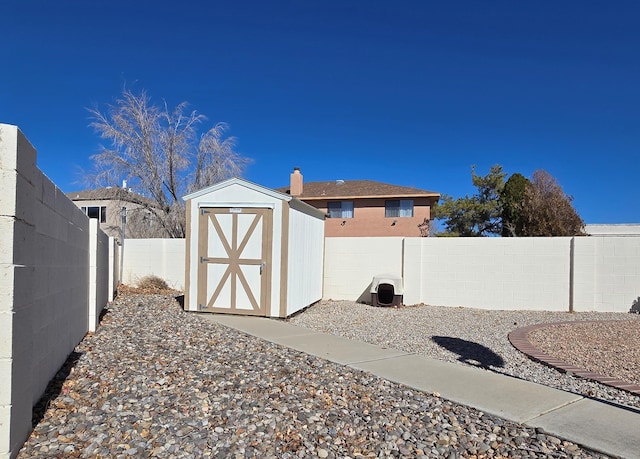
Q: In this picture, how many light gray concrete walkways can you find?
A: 1